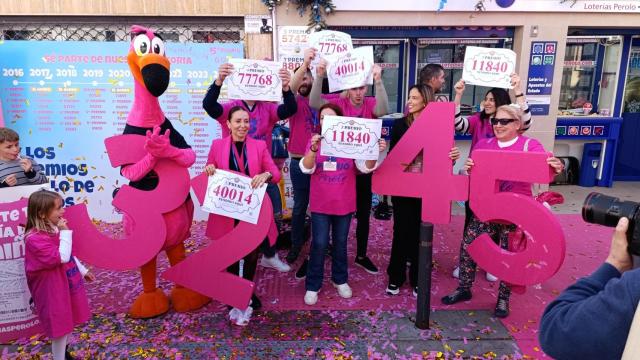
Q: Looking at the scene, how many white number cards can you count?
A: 6